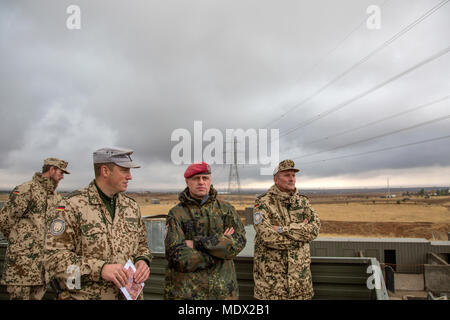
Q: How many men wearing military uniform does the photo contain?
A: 4